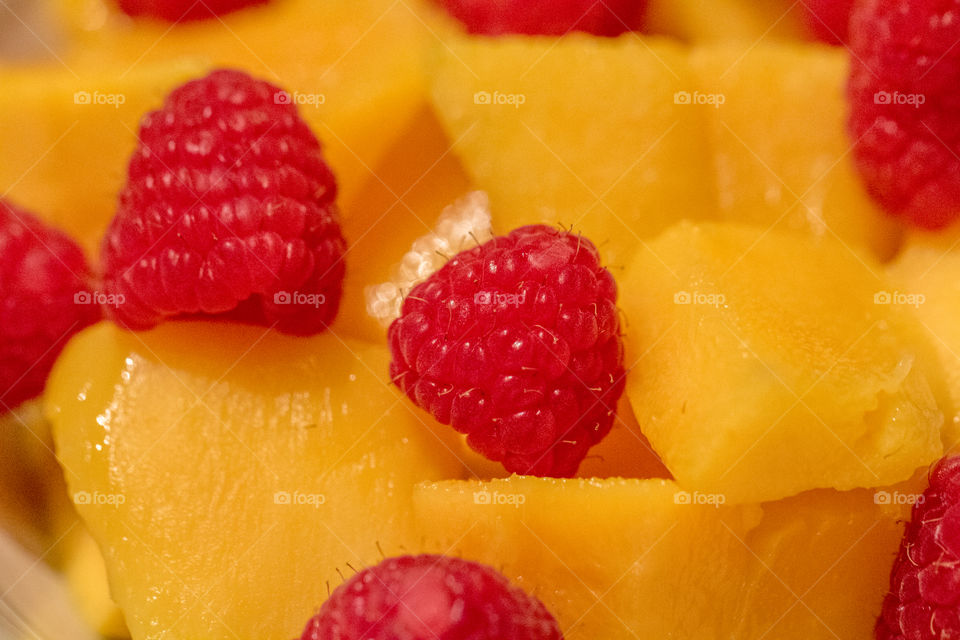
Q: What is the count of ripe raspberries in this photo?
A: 9